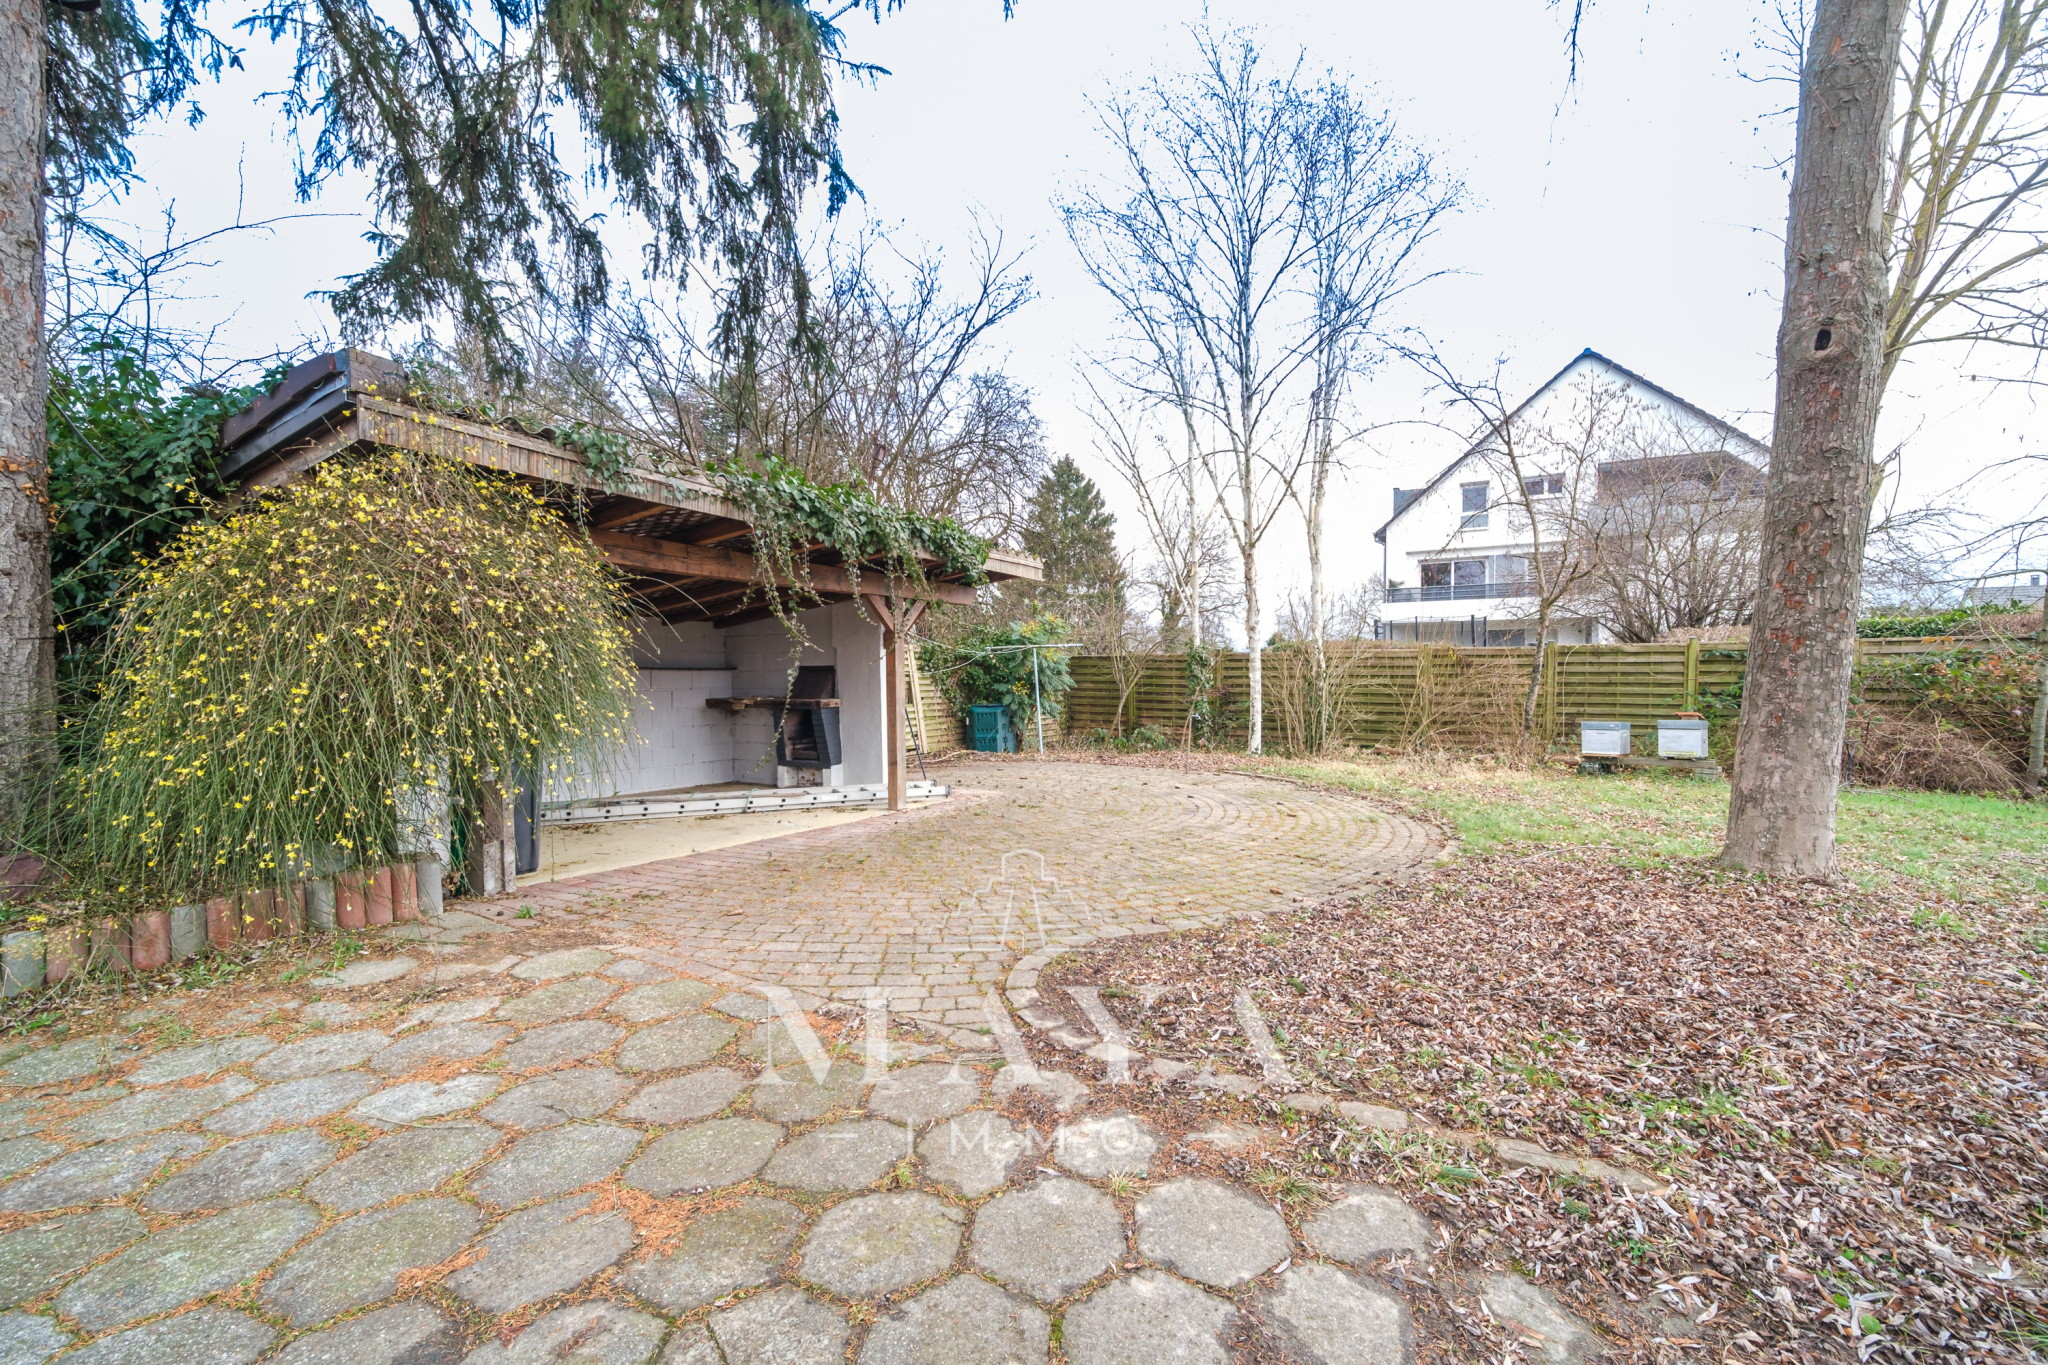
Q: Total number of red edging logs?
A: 9